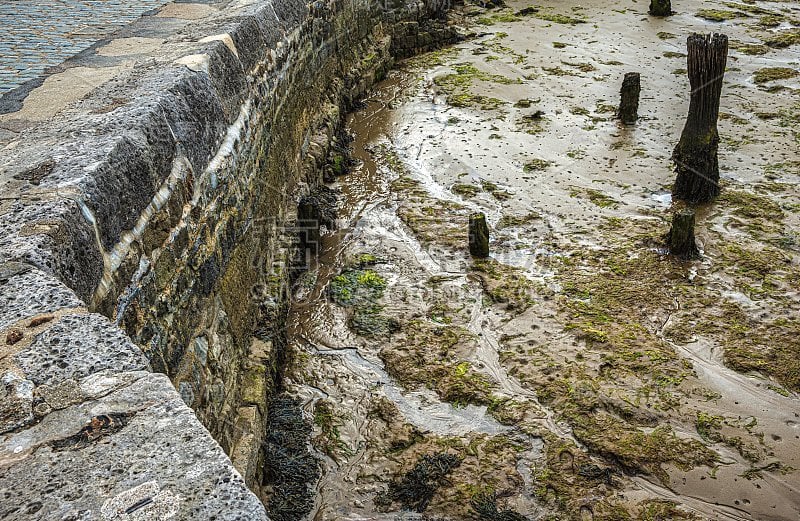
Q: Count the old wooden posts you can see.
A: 5